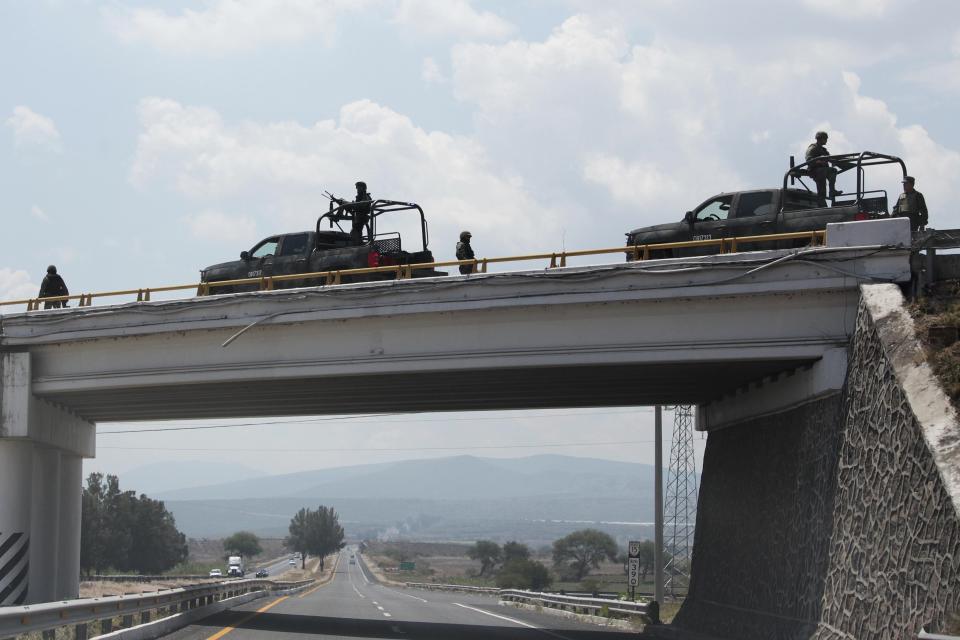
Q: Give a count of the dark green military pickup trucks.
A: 2